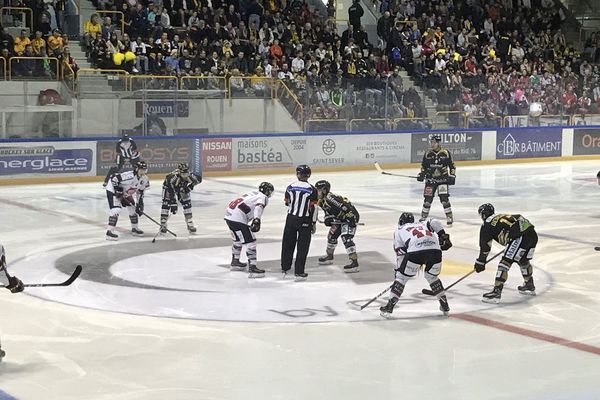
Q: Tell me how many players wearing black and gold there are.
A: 4